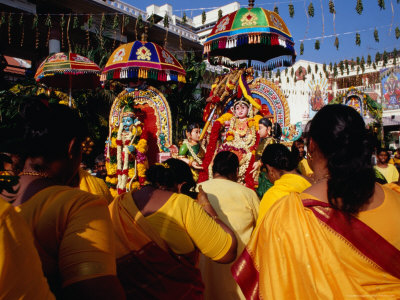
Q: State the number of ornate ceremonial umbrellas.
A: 3